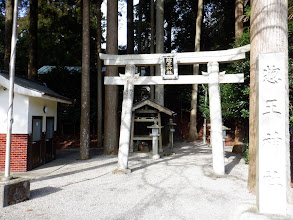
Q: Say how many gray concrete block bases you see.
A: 1